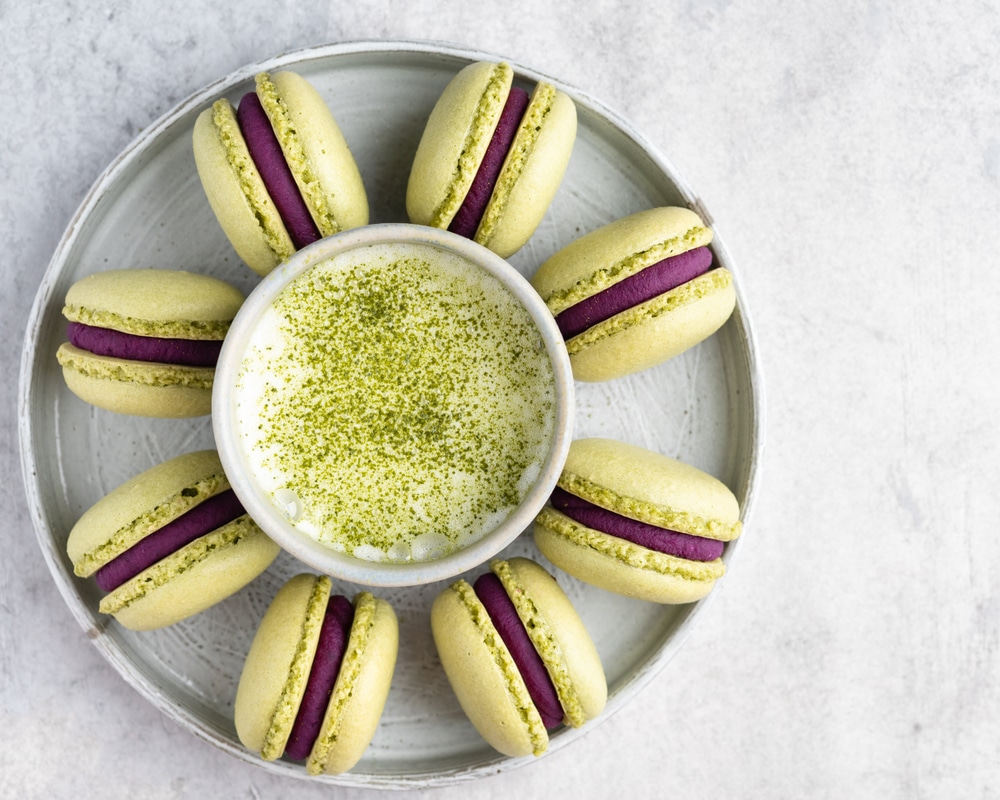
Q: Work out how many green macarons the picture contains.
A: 8